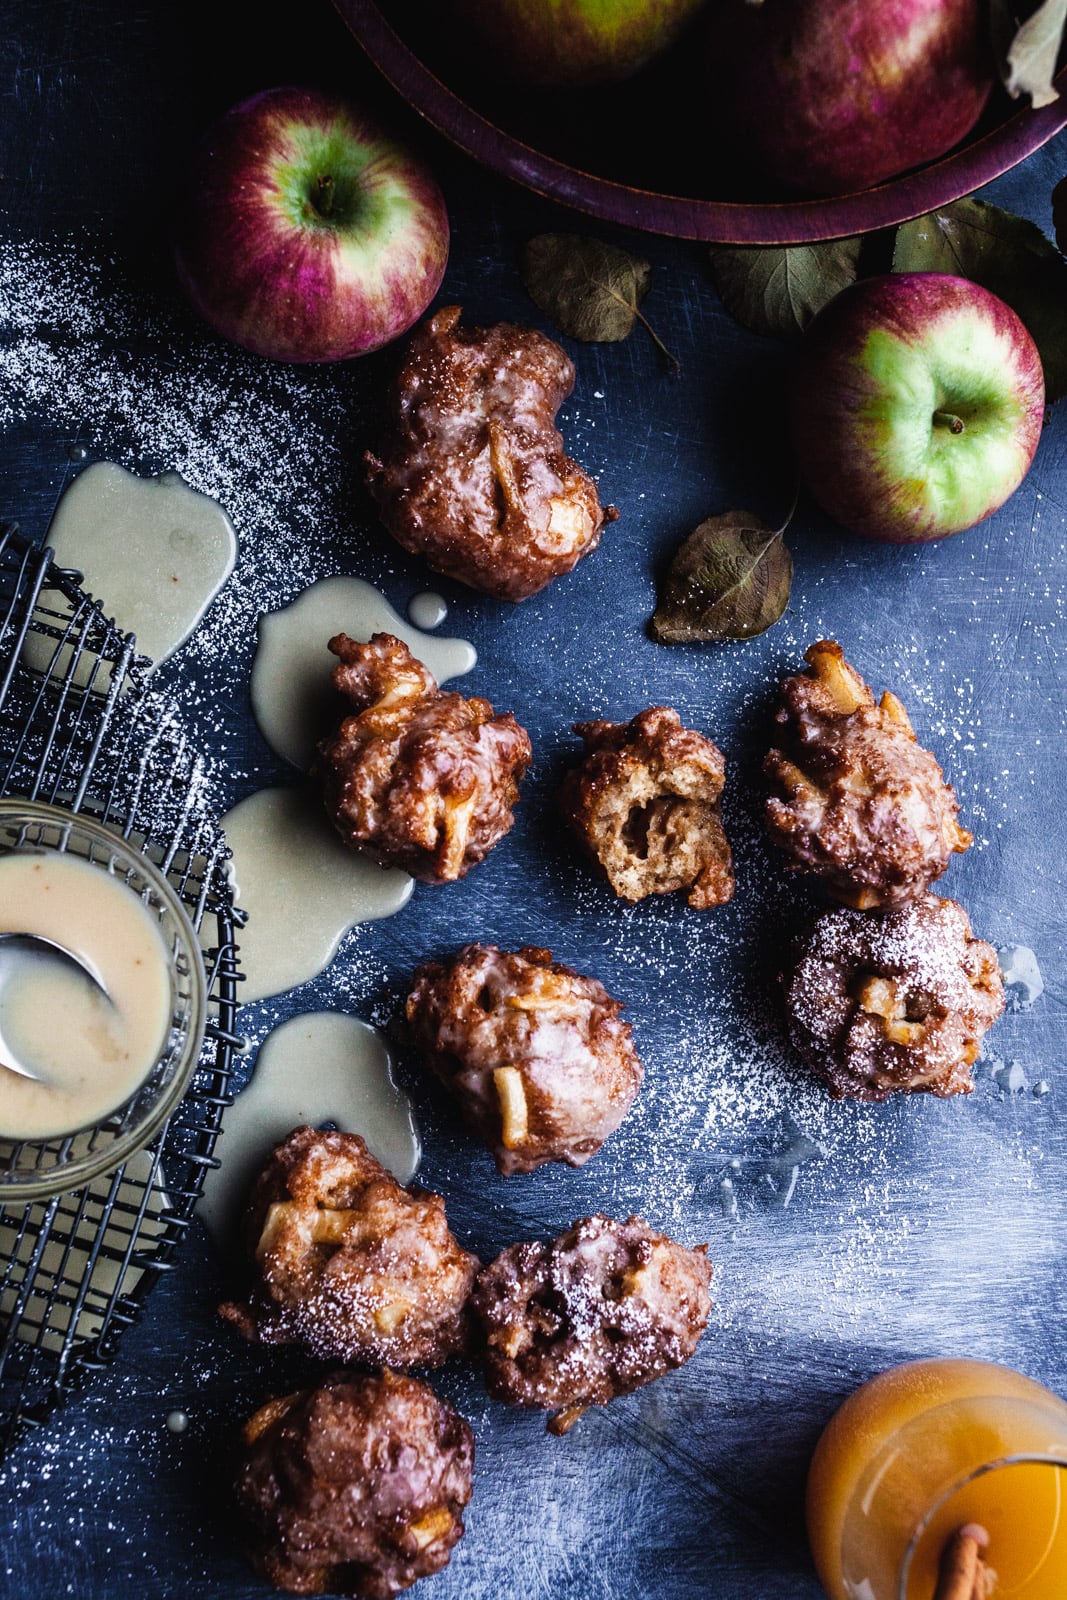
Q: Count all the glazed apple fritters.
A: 9